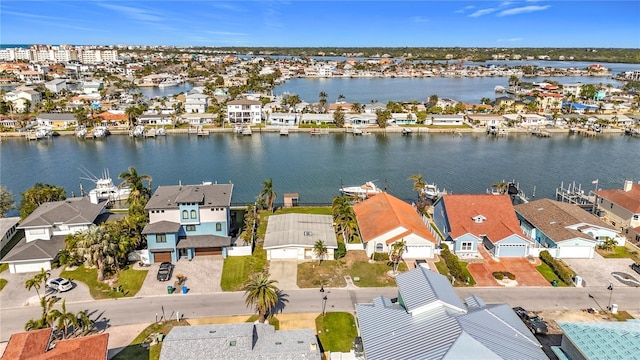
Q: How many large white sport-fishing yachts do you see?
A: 1